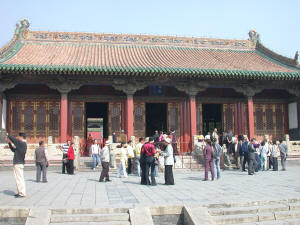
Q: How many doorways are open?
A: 3